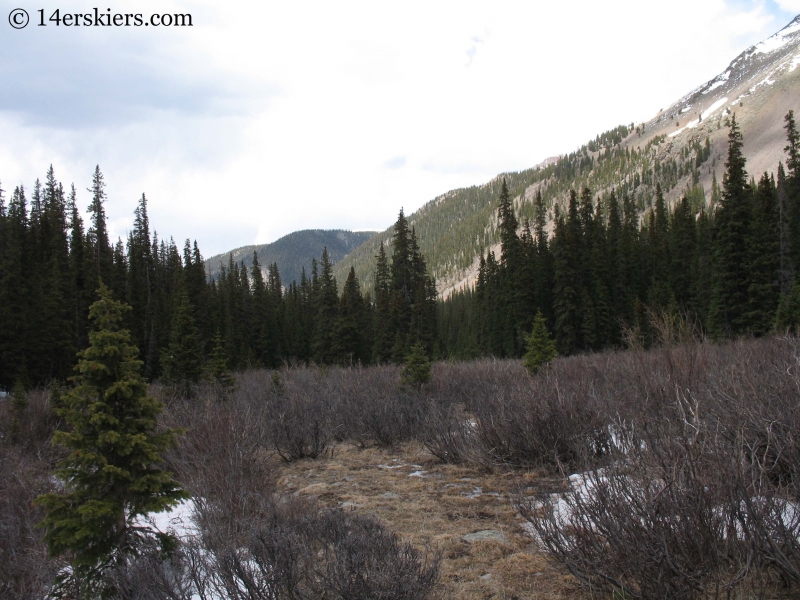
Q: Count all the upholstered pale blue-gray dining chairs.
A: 0